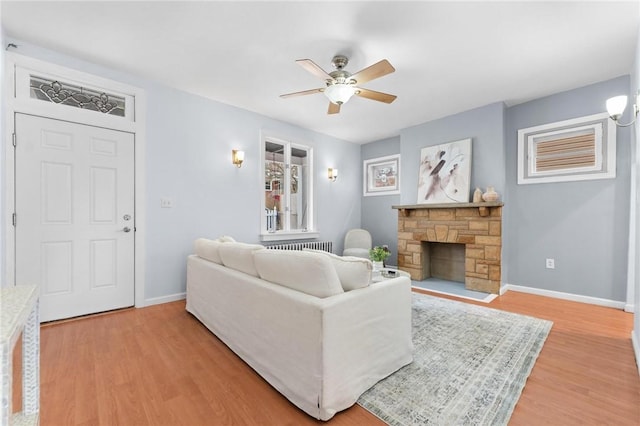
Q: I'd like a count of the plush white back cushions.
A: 3